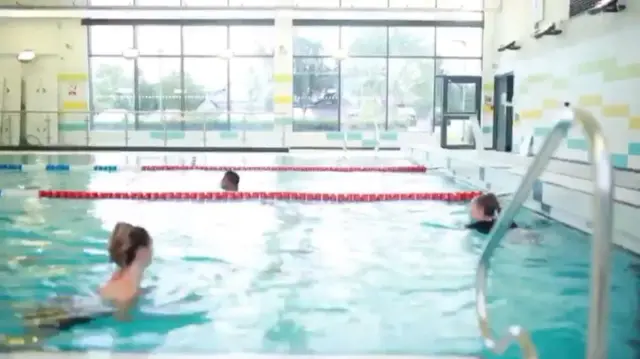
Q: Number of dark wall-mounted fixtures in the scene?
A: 3